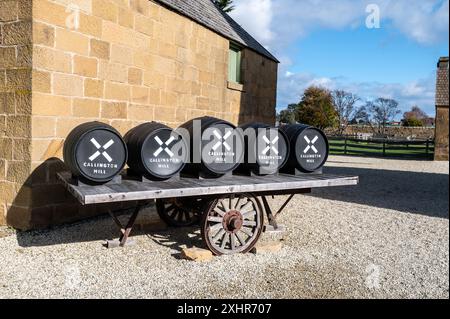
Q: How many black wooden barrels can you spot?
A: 5